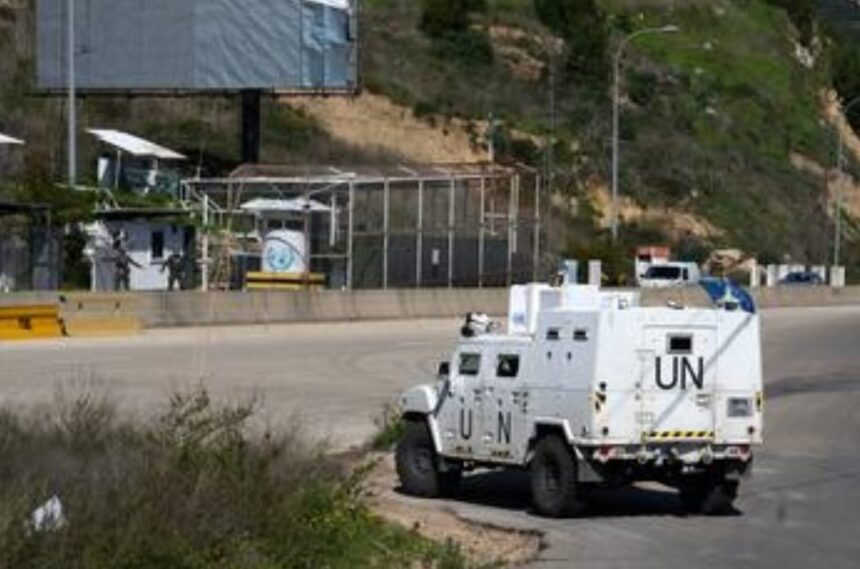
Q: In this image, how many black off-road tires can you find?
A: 3